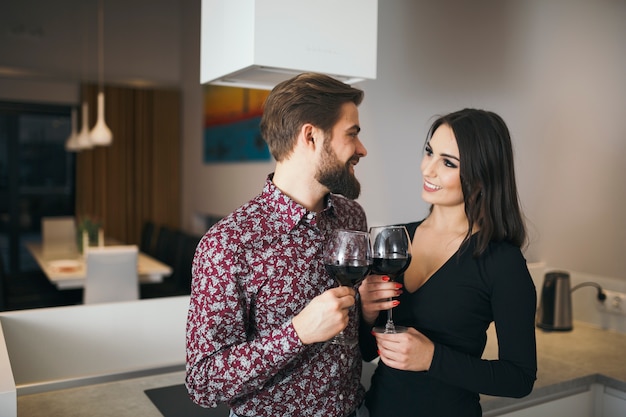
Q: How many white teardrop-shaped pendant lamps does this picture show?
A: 3